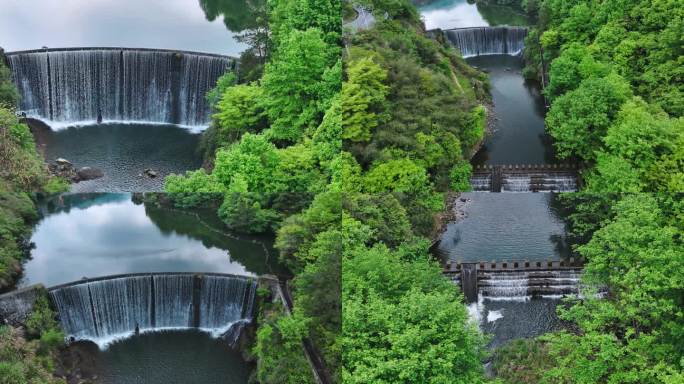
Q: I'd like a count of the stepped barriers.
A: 2